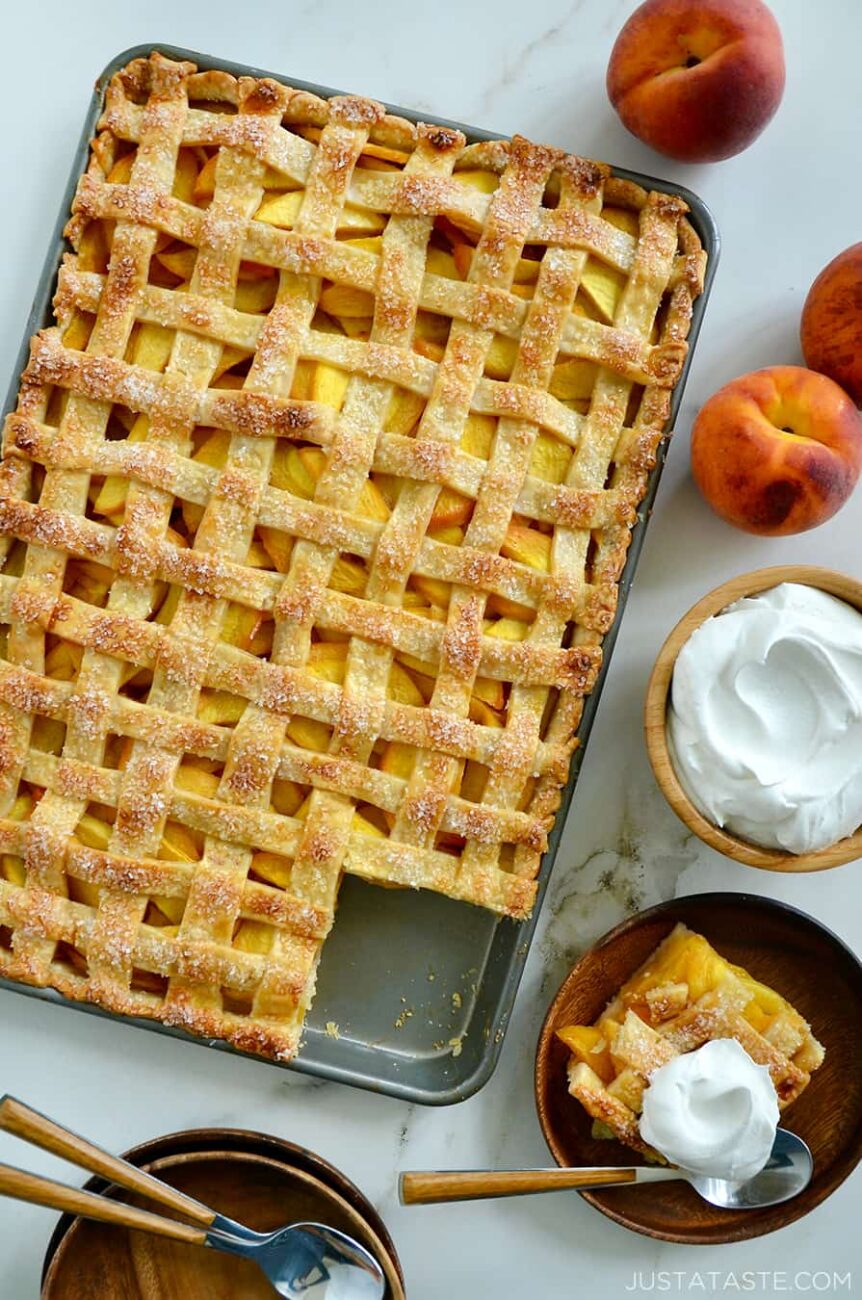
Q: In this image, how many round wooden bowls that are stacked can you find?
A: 2